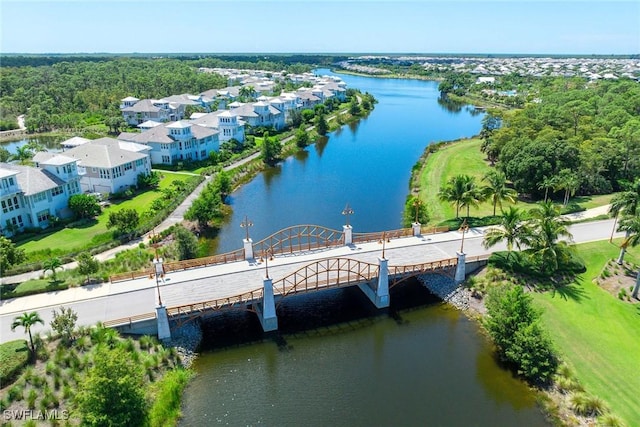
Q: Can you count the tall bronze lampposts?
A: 8